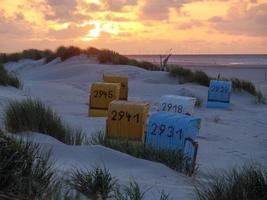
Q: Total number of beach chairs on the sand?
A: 6